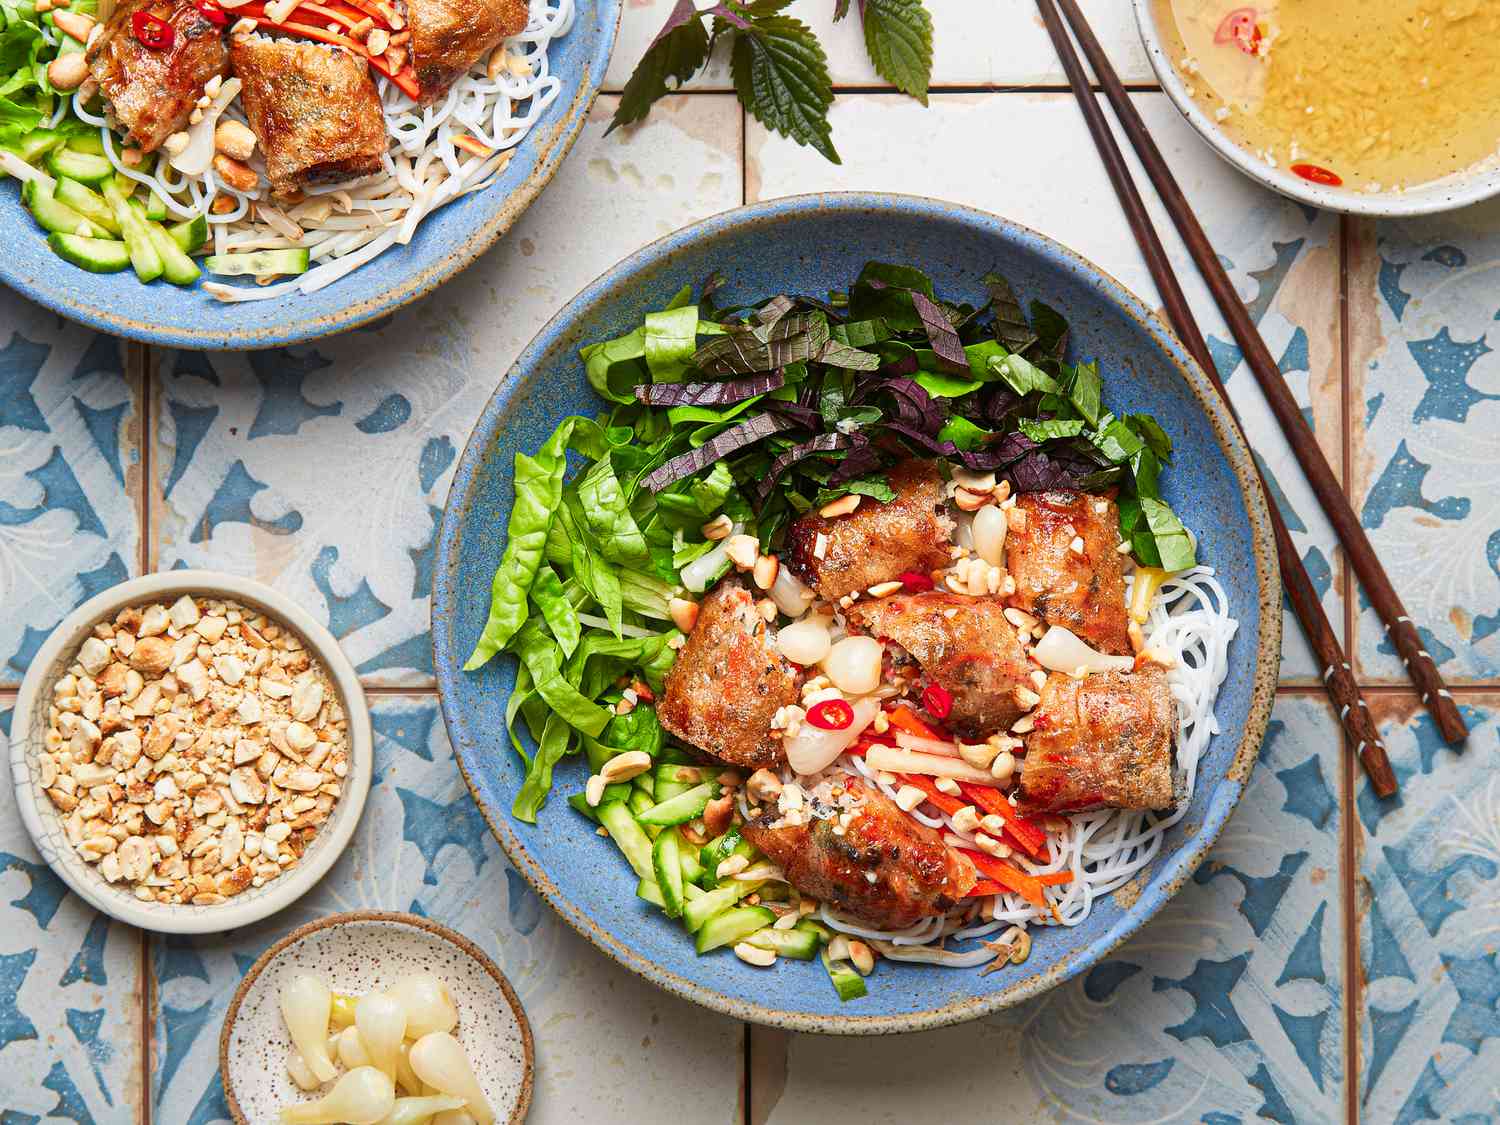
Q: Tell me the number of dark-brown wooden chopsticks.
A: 2